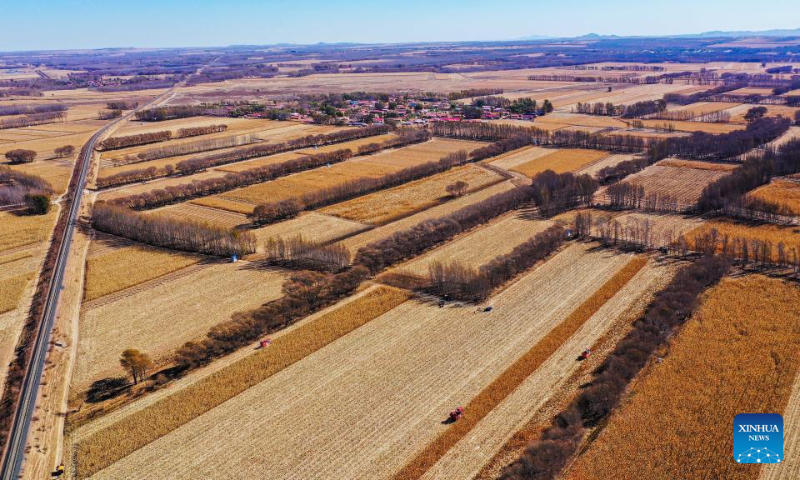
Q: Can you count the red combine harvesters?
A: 3